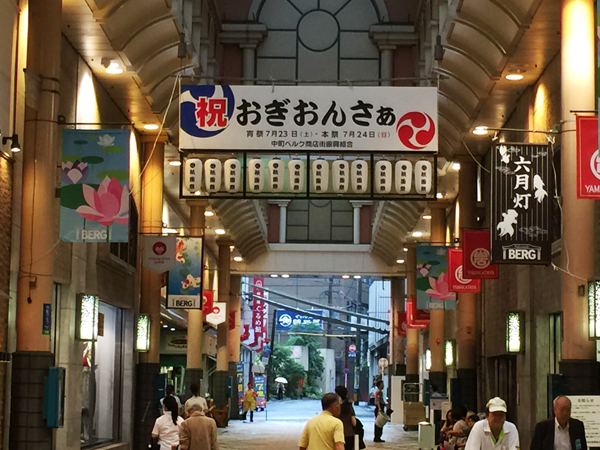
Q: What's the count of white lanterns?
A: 12